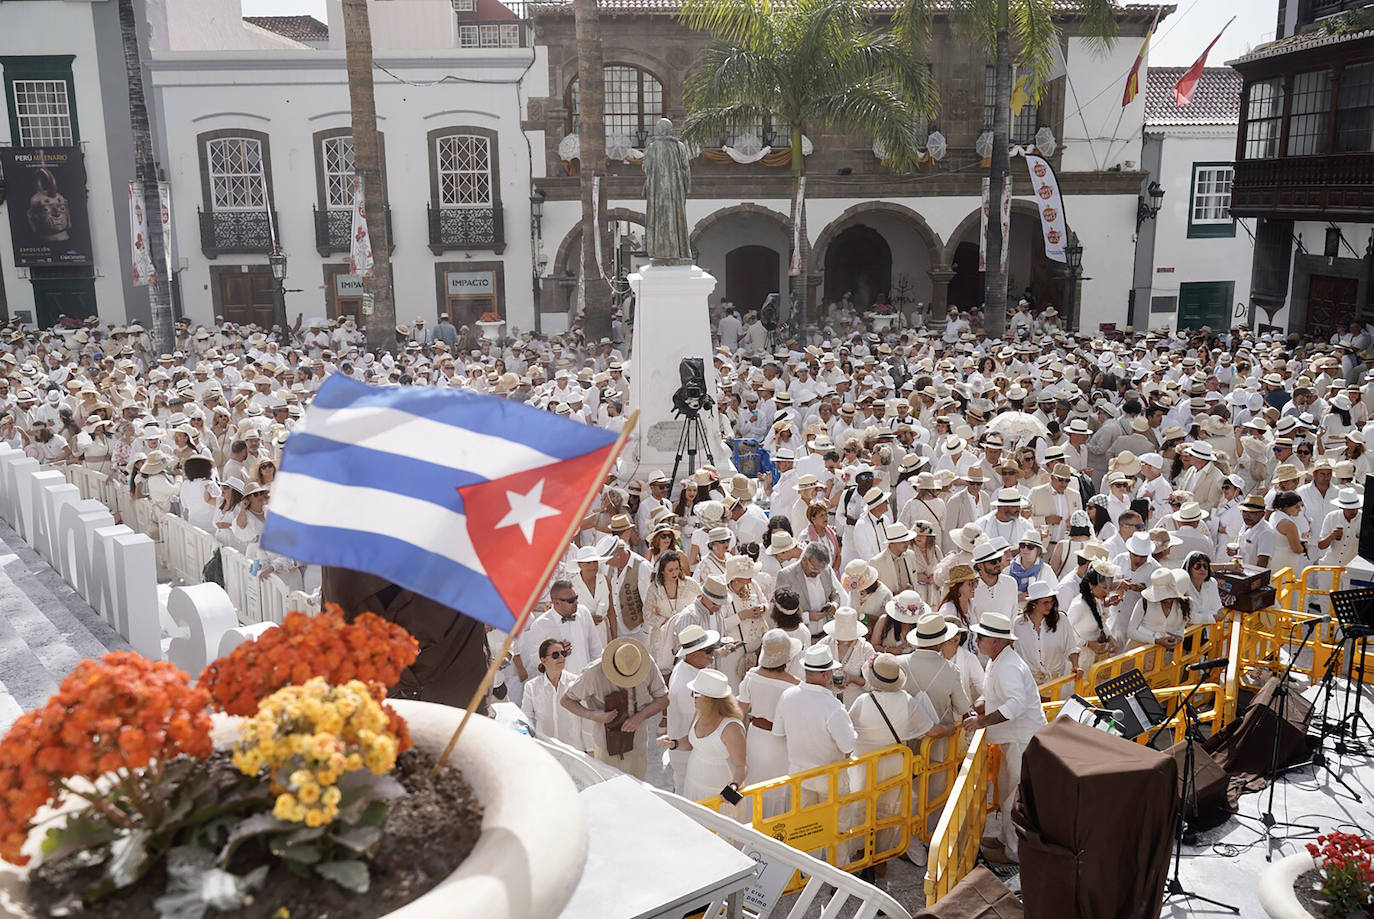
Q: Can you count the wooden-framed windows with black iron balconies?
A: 3